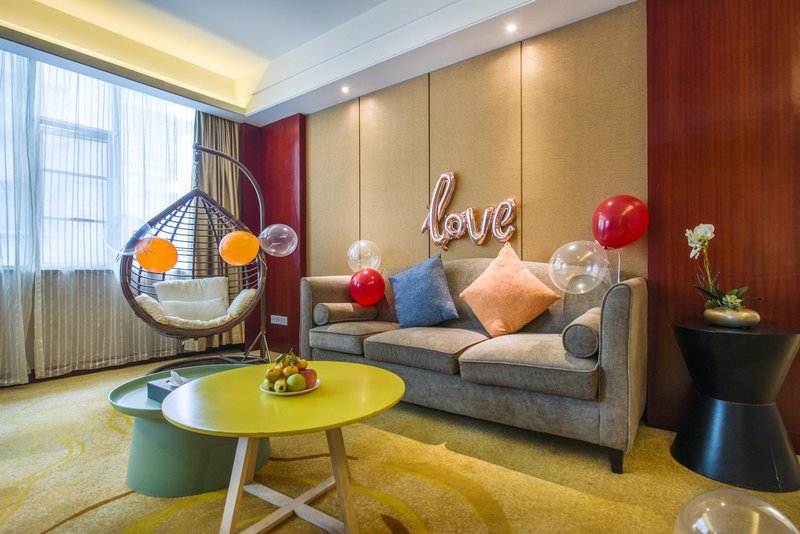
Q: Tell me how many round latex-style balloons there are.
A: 9